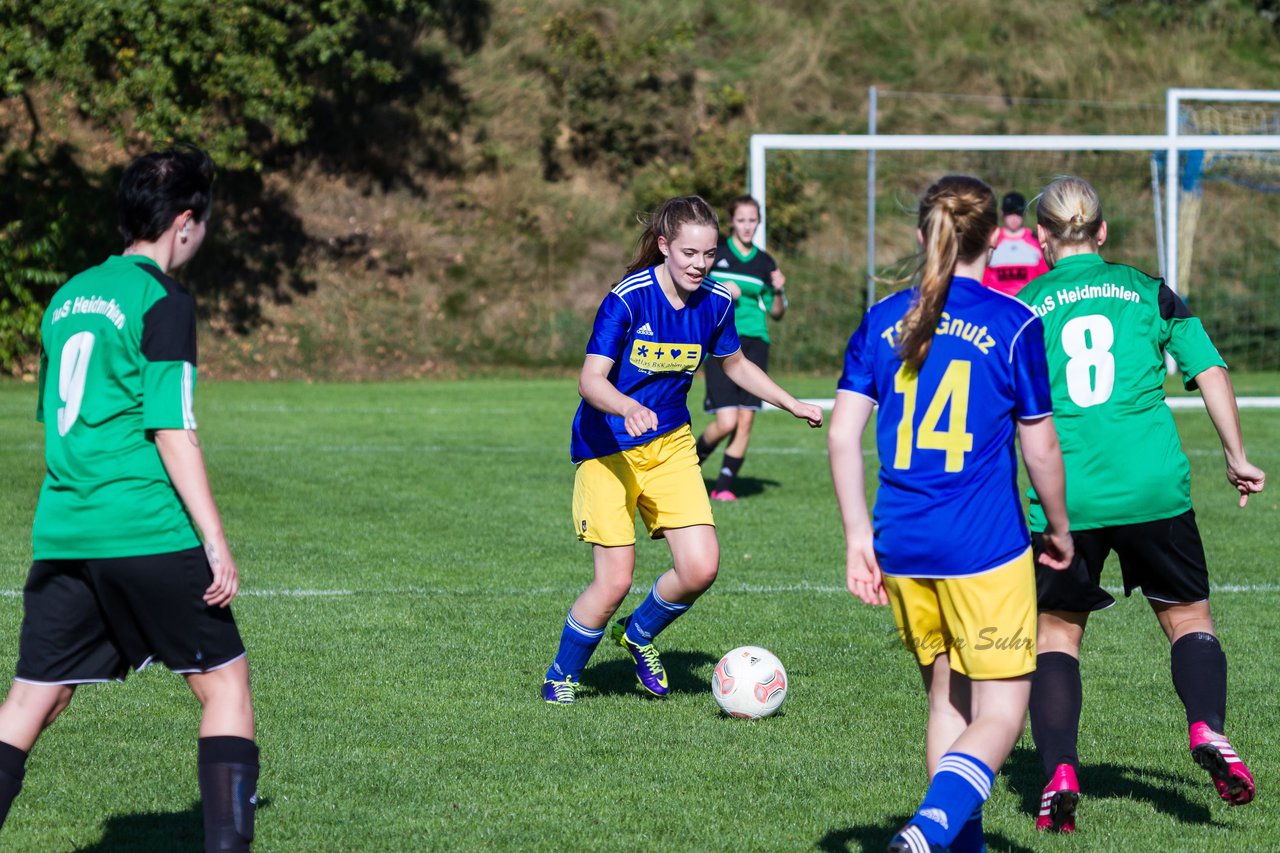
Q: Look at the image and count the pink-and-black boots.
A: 2